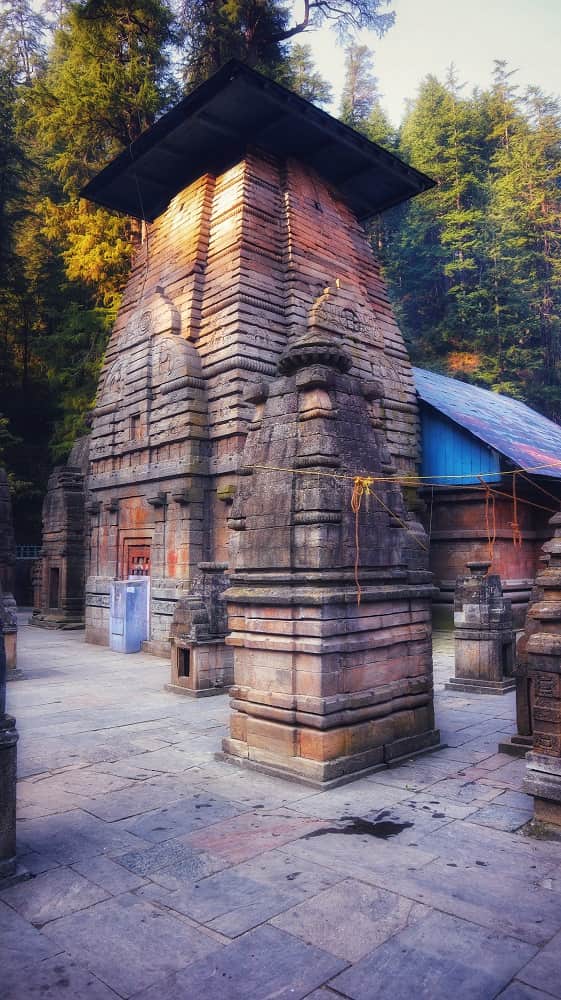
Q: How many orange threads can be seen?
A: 3